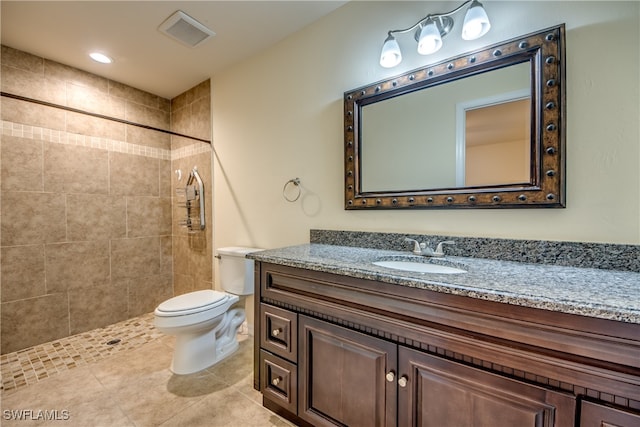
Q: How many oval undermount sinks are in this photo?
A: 1